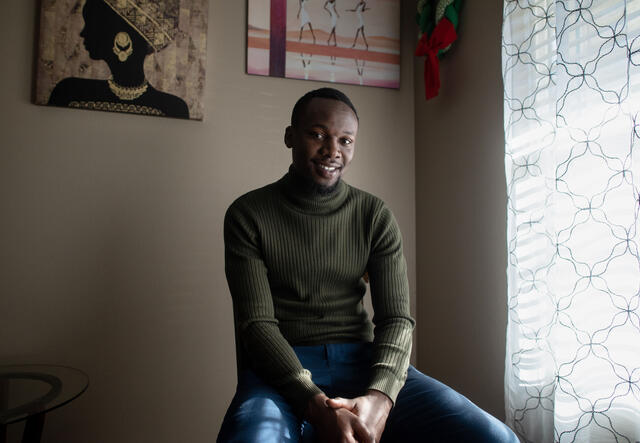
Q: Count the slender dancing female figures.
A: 3